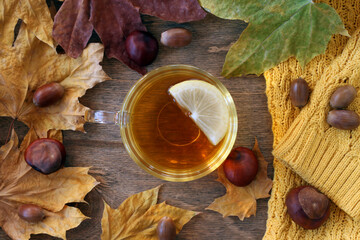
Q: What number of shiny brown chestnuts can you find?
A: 4